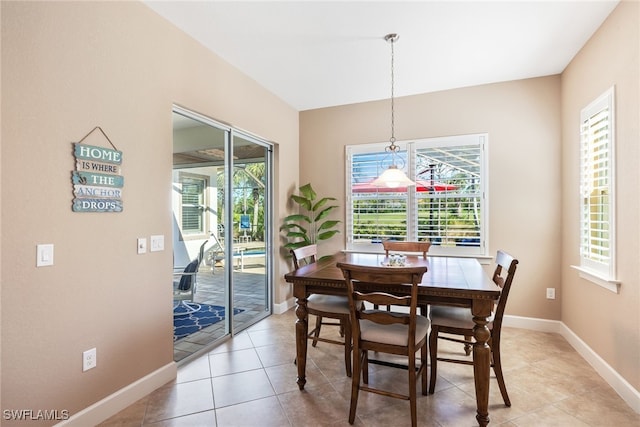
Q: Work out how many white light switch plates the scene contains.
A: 3